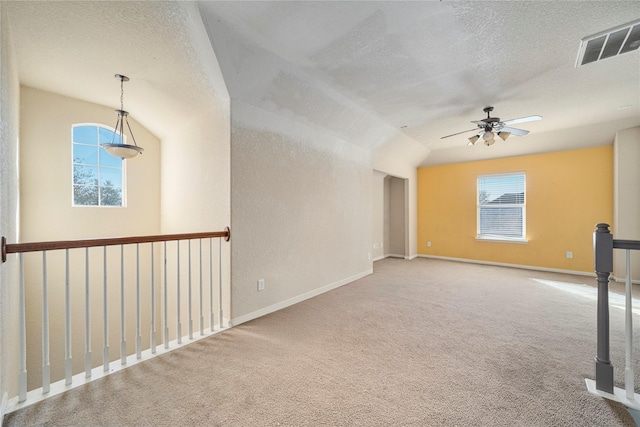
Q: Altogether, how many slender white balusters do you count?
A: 15